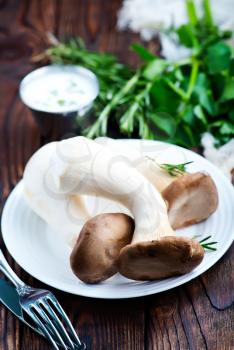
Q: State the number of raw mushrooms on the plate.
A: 3